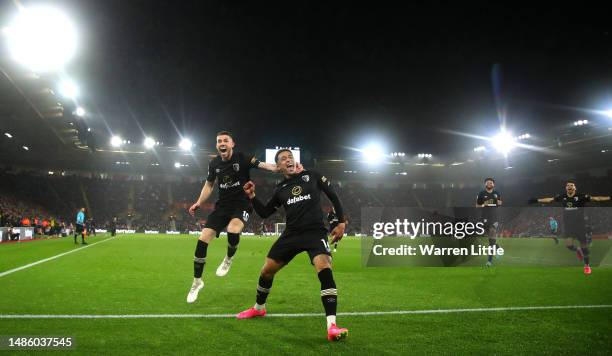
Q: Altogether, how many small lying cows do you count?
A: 0